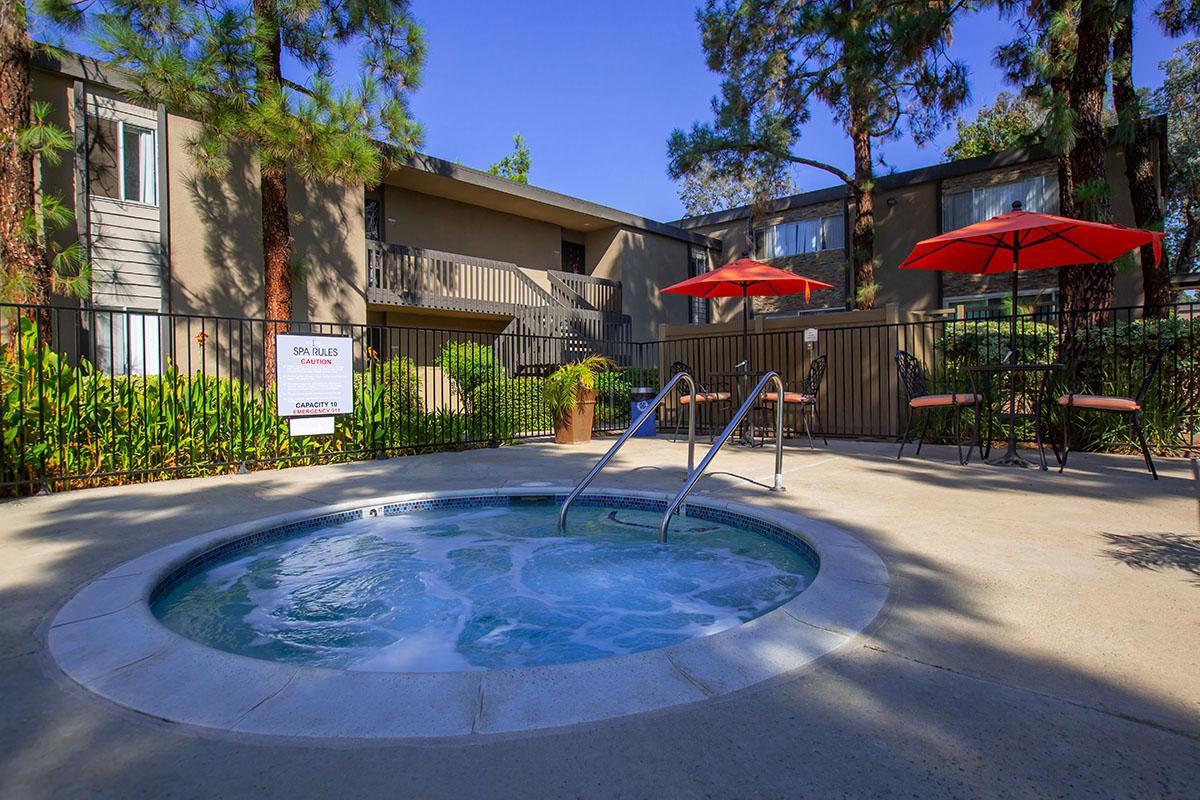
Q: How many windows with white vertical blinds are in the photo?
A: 4